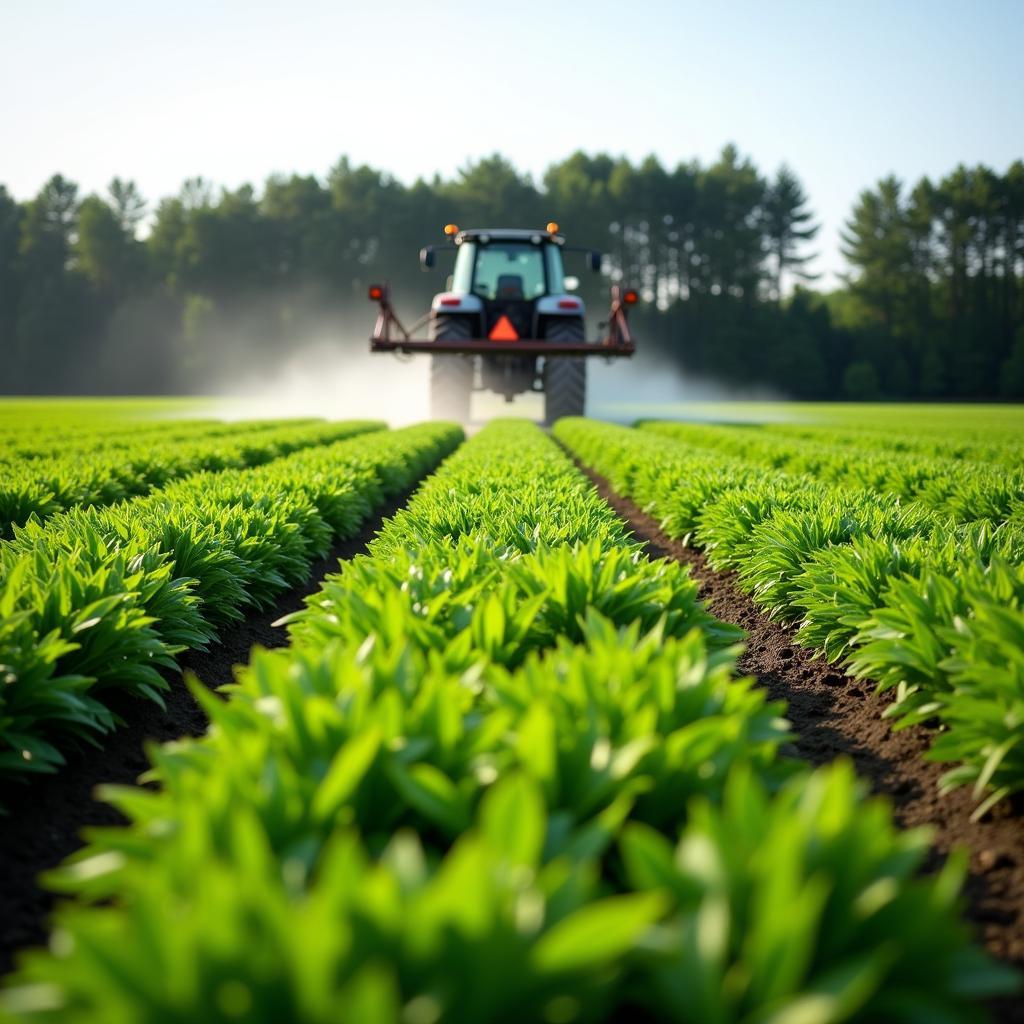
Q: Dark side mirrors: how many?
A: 2